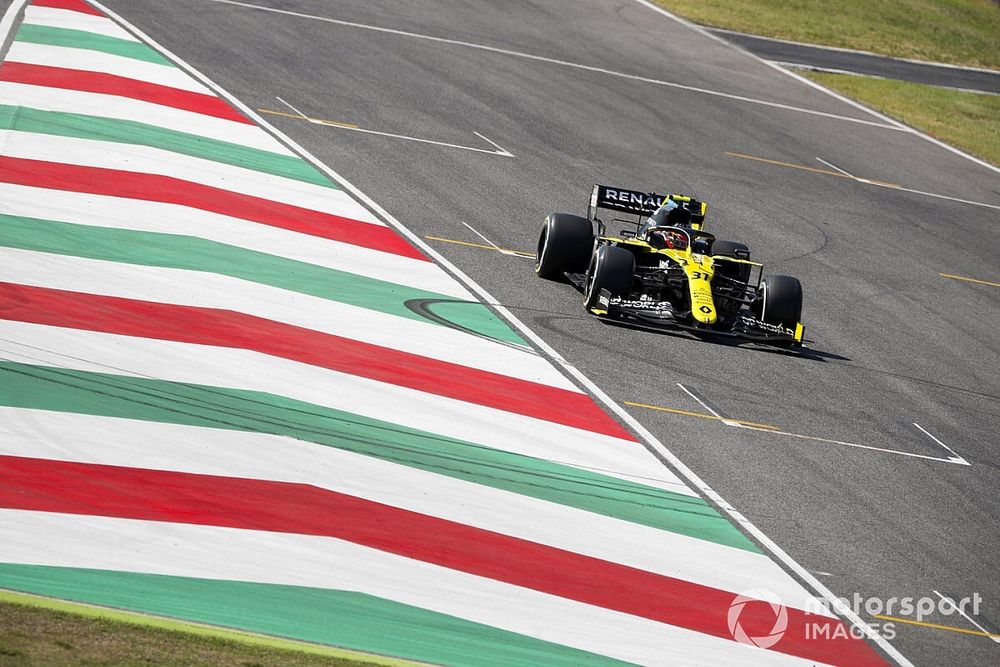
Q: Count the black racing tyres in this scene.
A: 4